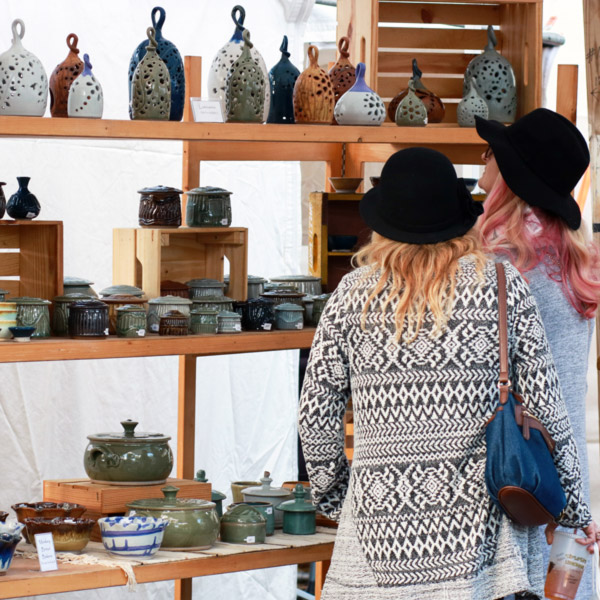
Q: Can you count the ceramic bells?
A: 15